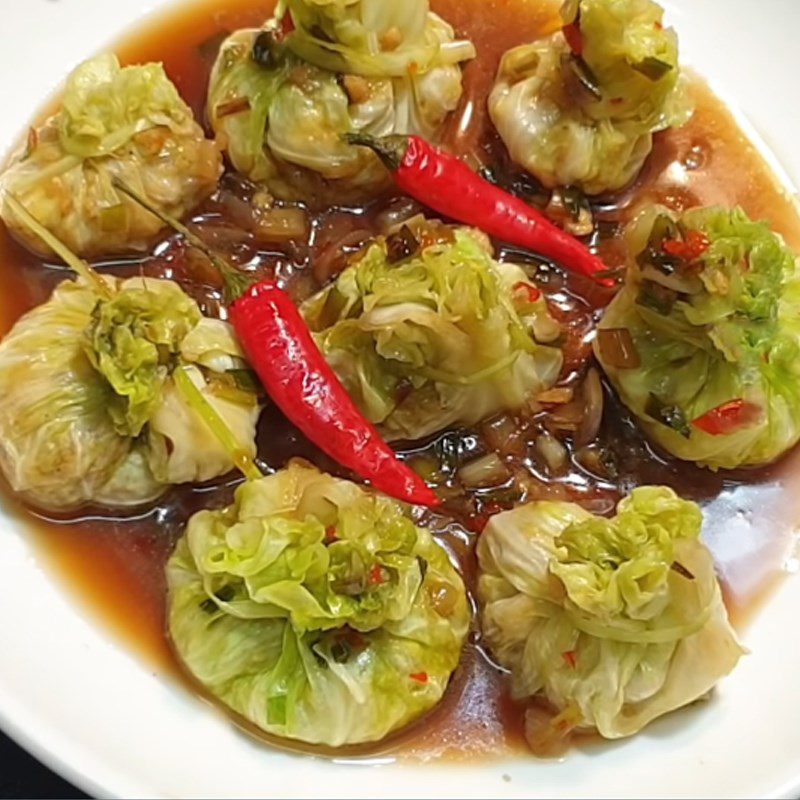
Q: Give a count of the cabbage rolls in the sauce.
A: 8